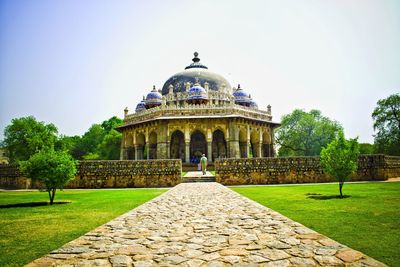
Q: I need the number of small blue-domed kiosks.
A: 5